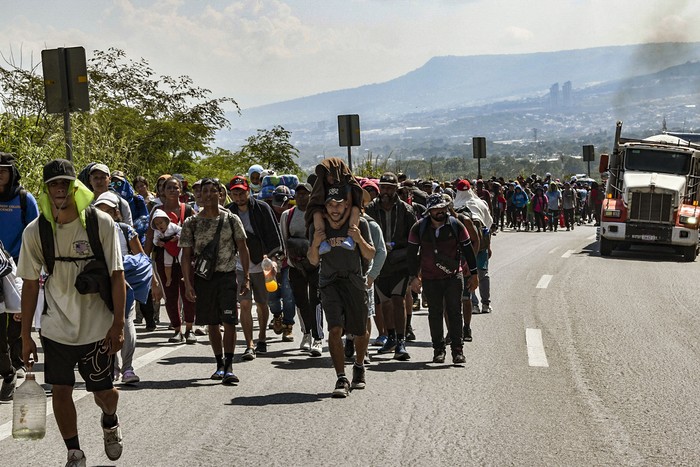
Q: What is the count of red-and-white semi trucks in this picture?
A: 1